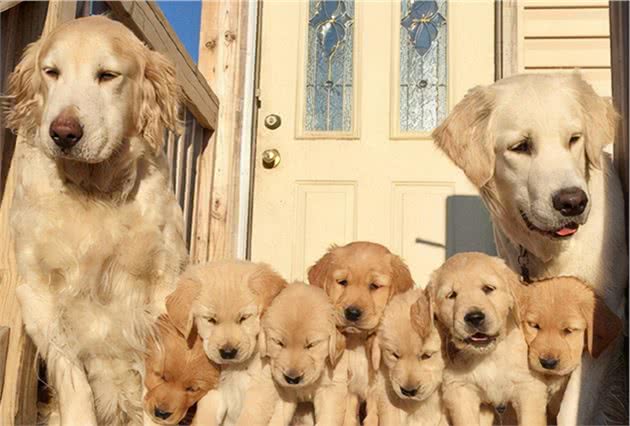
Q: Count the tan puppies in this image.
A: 7